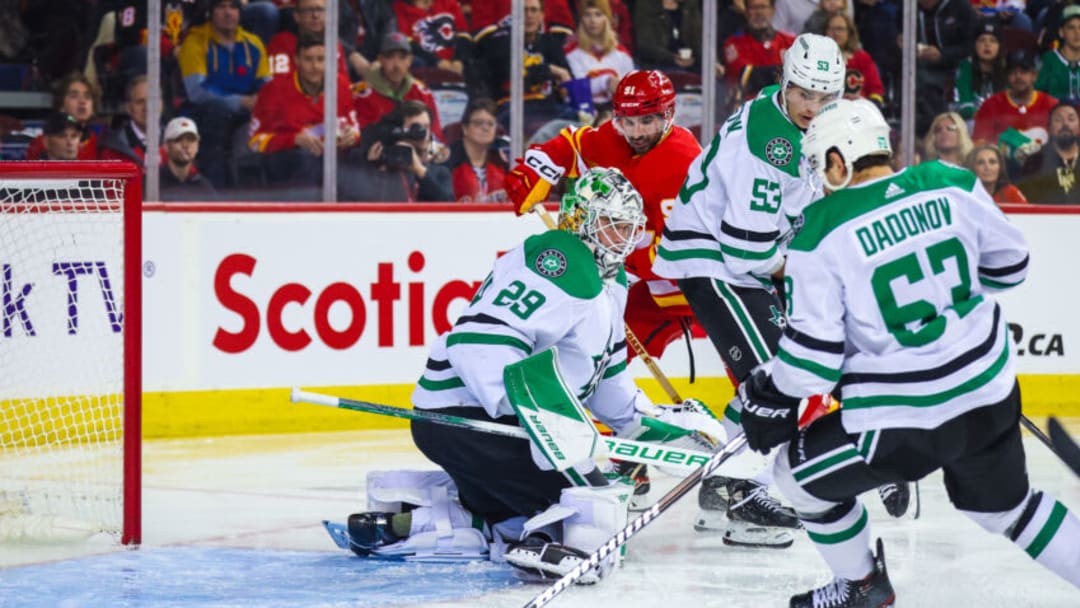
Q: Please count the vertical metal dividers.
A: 5